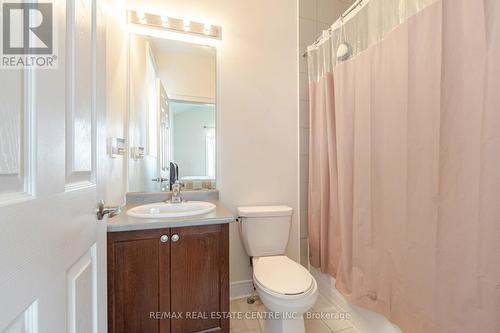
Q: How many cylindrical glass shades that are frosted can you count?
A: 4